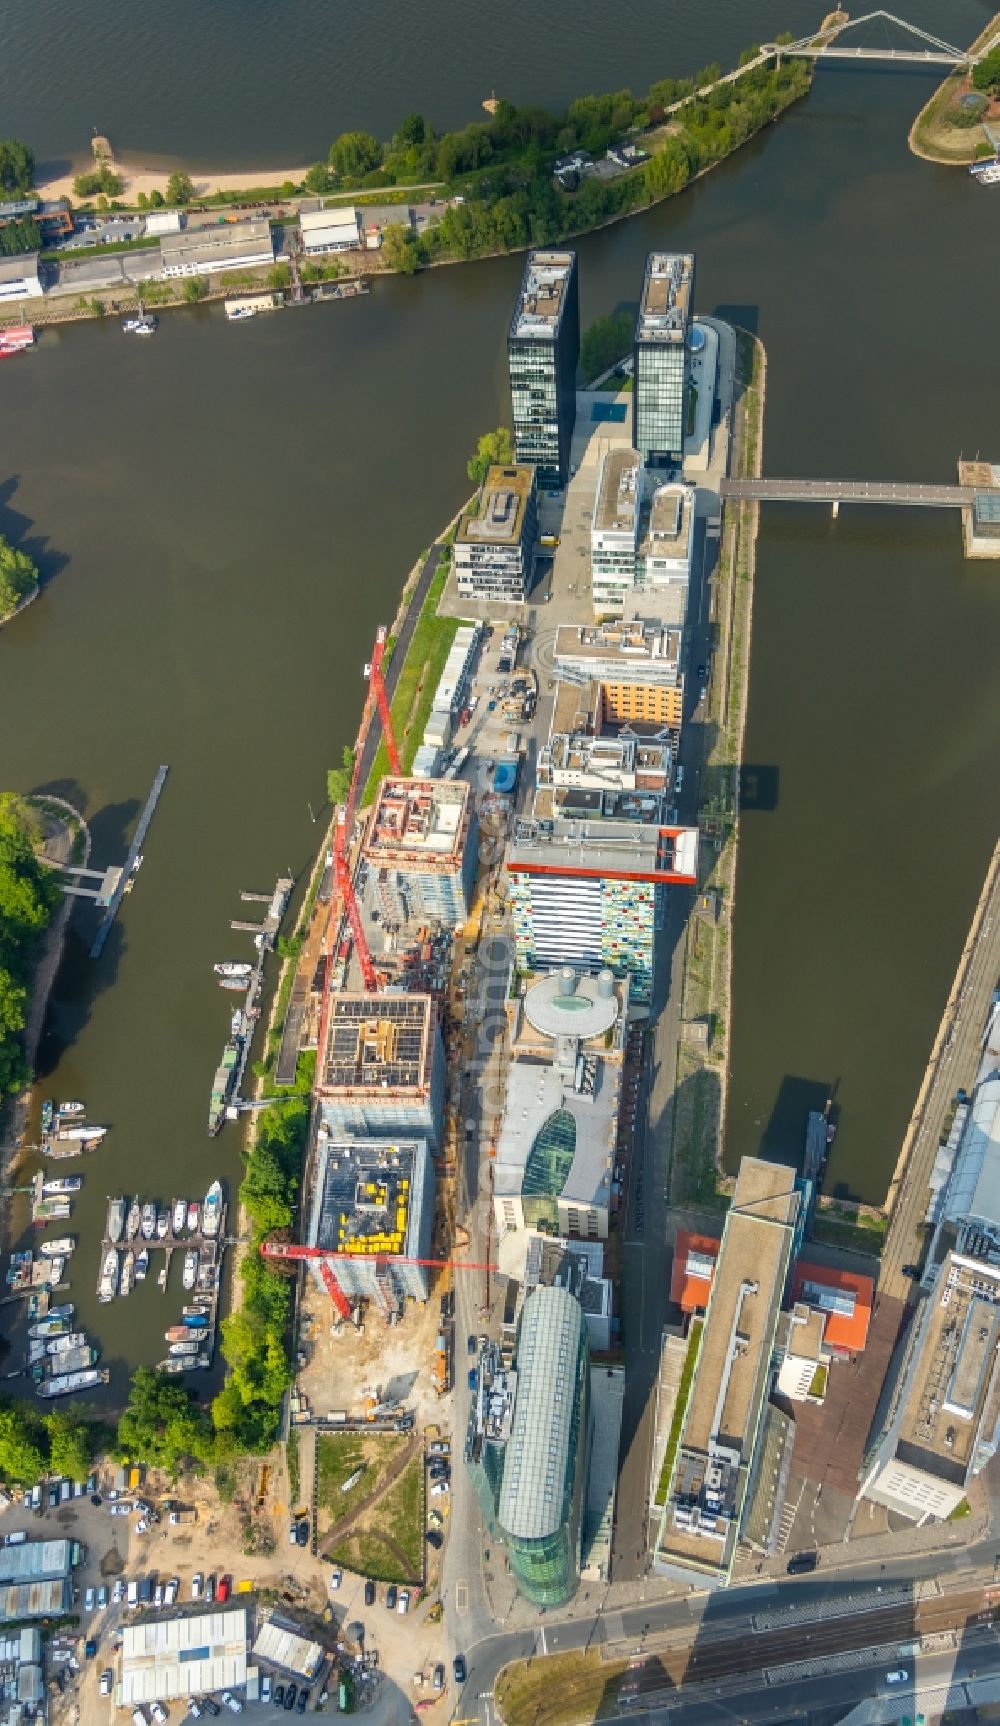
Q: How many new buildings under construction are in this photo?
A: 3